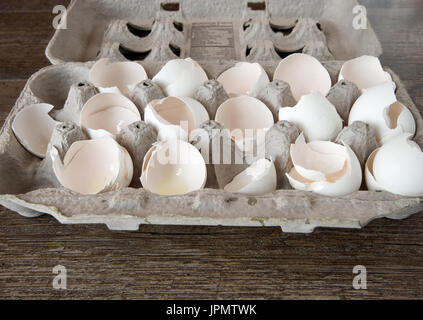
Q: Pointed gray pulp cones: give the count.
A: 10